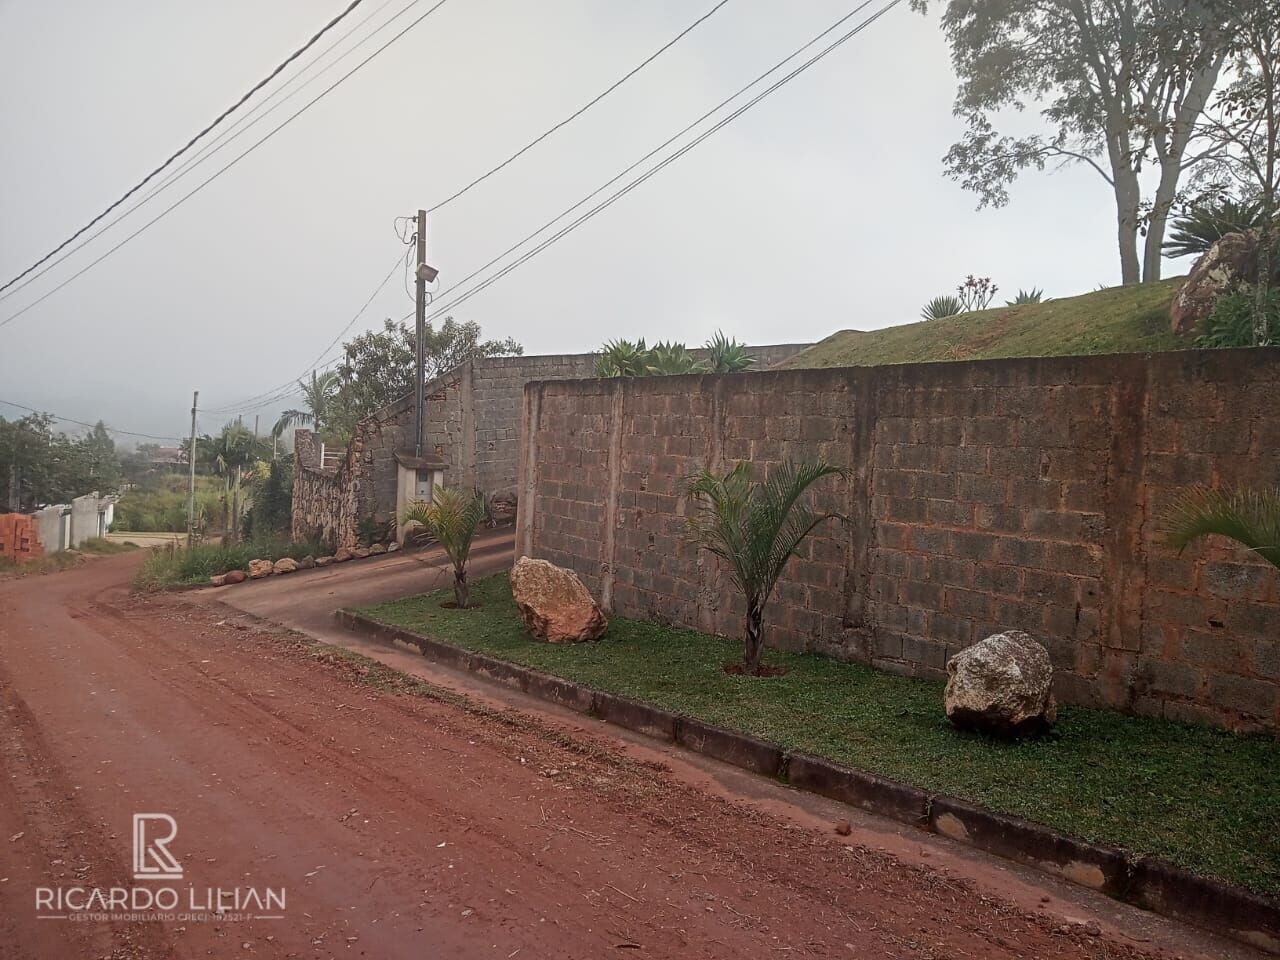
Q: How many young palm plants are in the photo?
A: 3